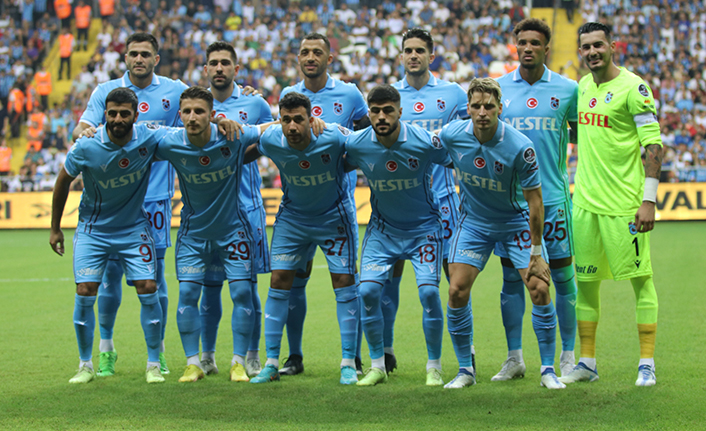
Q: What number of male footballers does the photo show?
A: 11